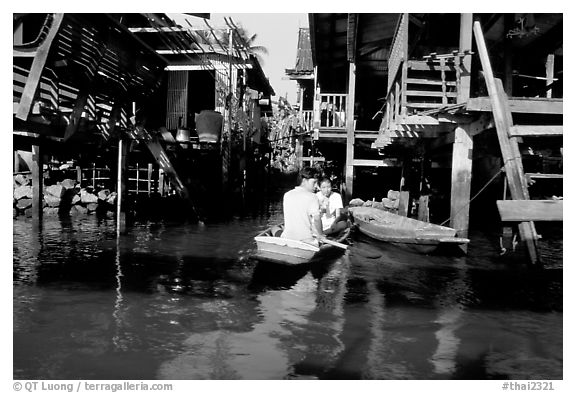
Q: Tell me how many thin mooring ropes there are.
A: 1